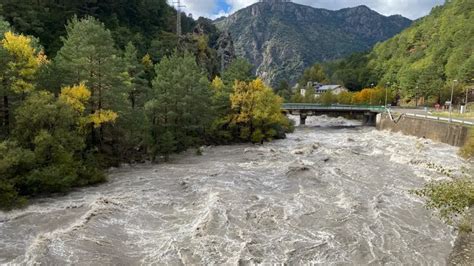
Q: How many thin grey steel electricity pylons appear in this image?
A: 1